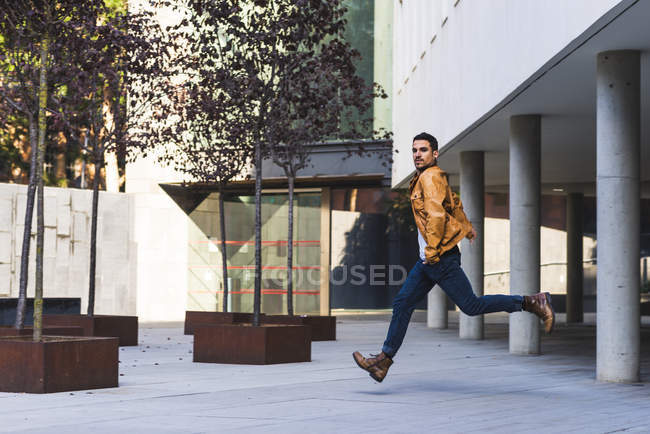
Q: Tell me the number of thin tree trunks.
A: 6